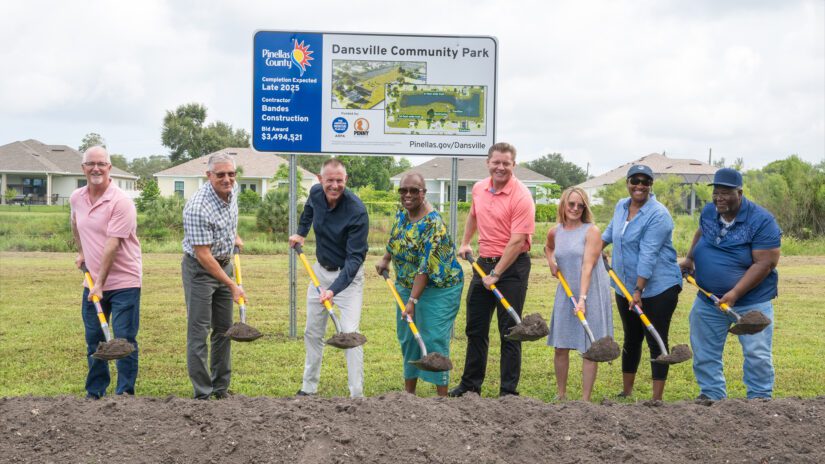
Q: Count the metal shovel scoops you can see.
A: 8